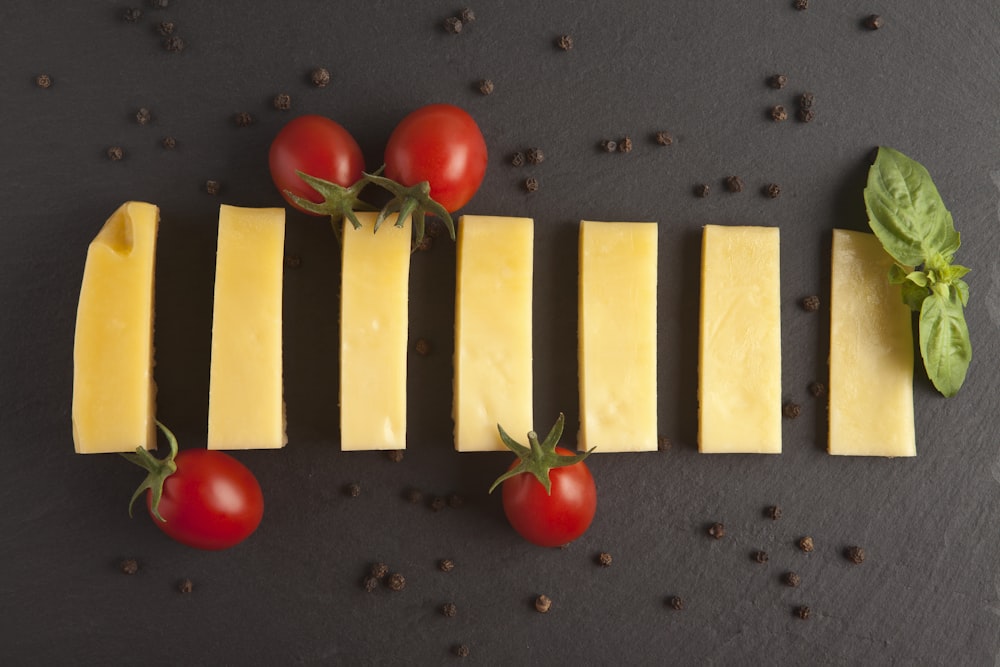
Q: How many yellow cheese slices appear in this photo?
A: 7